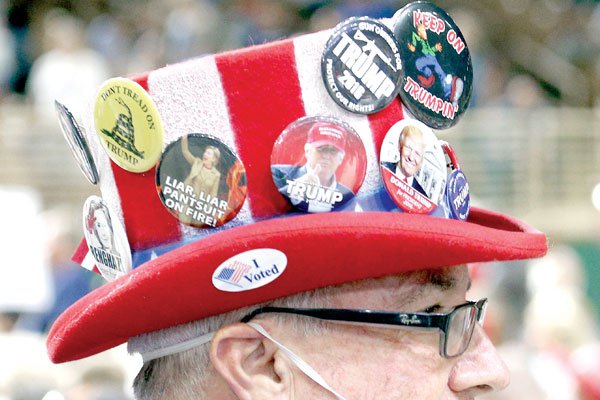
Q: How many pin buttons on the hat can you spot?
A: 10